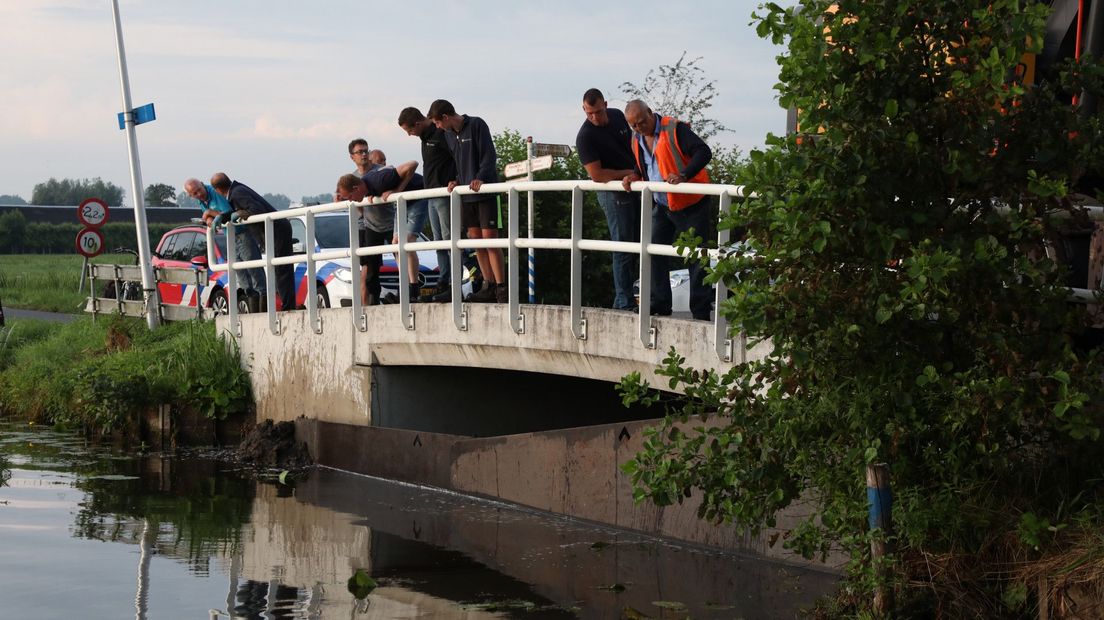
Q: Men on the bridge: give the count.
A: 9